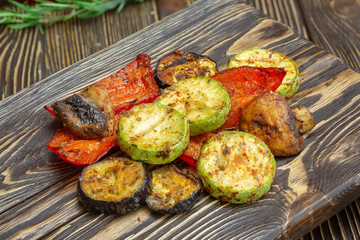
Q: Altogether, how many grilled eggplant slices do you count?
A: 3